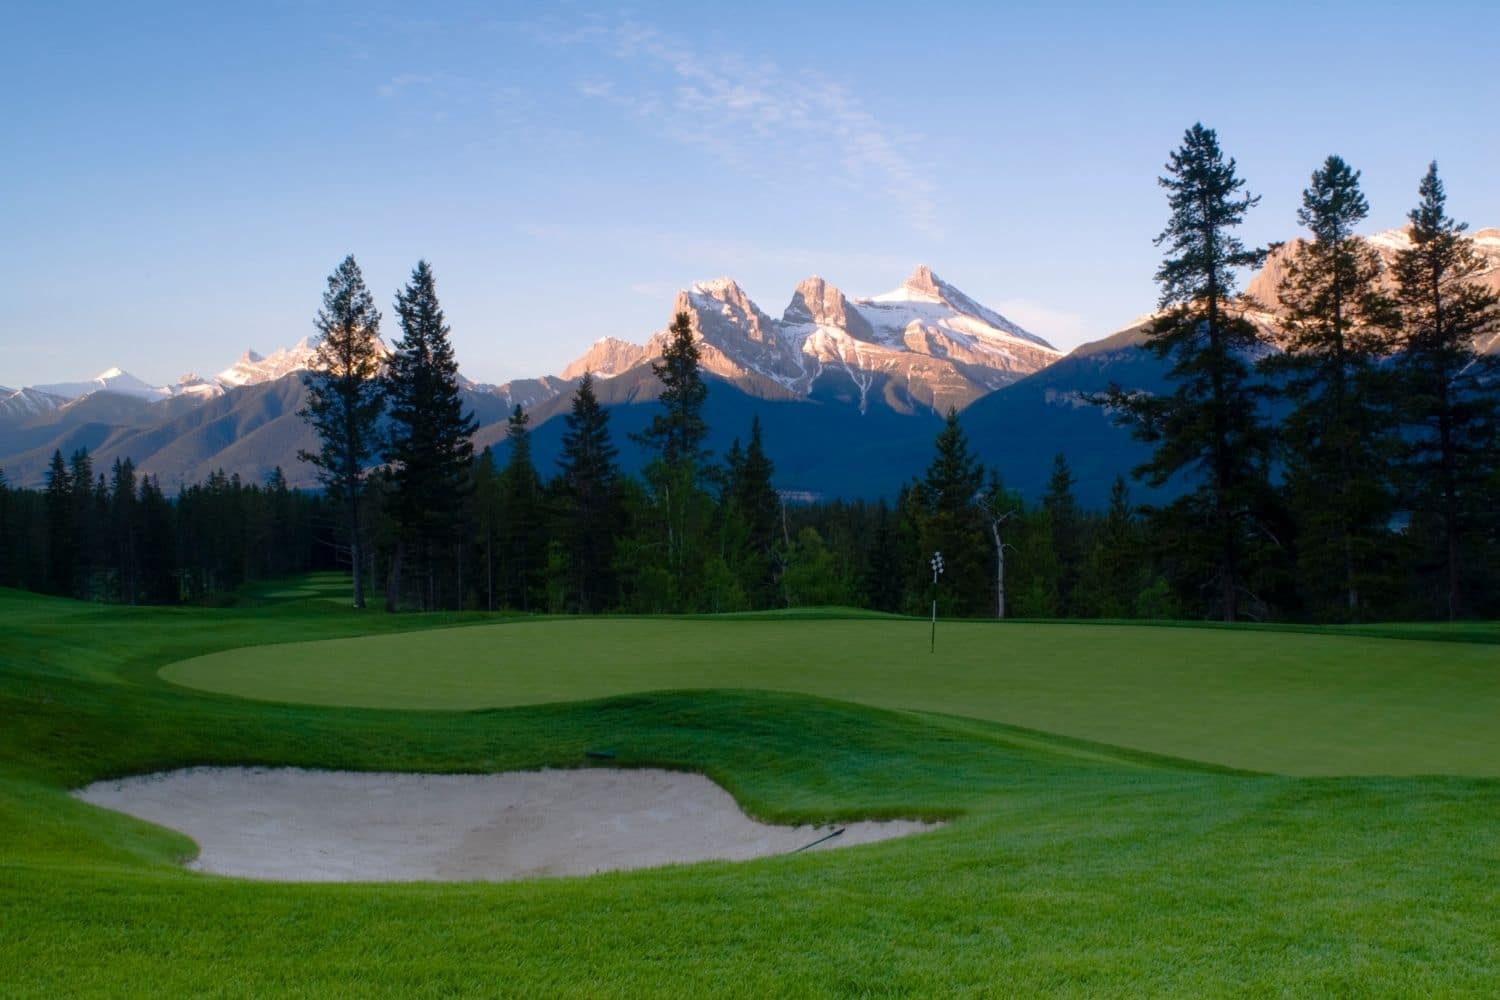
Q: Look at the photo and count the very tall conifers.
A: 5